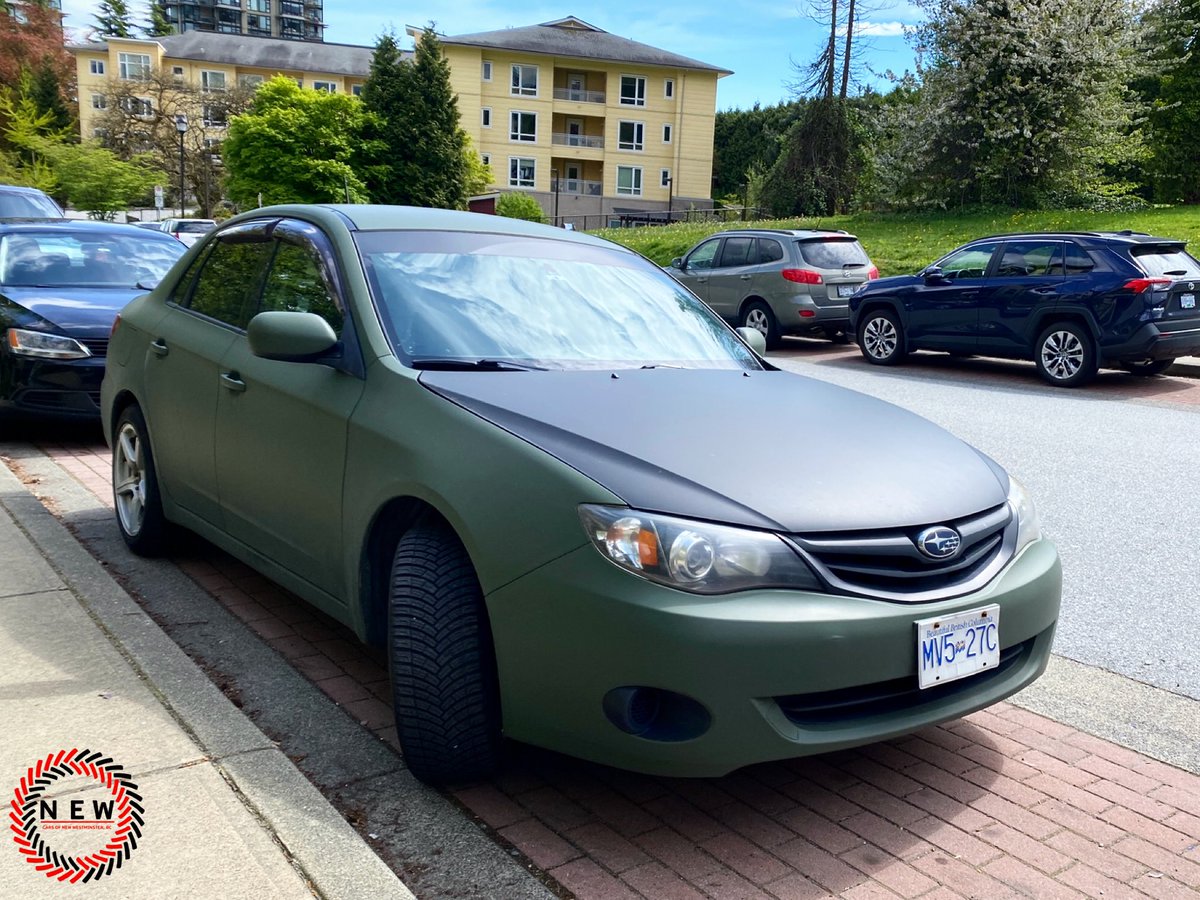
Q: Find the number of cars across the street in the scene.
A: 2